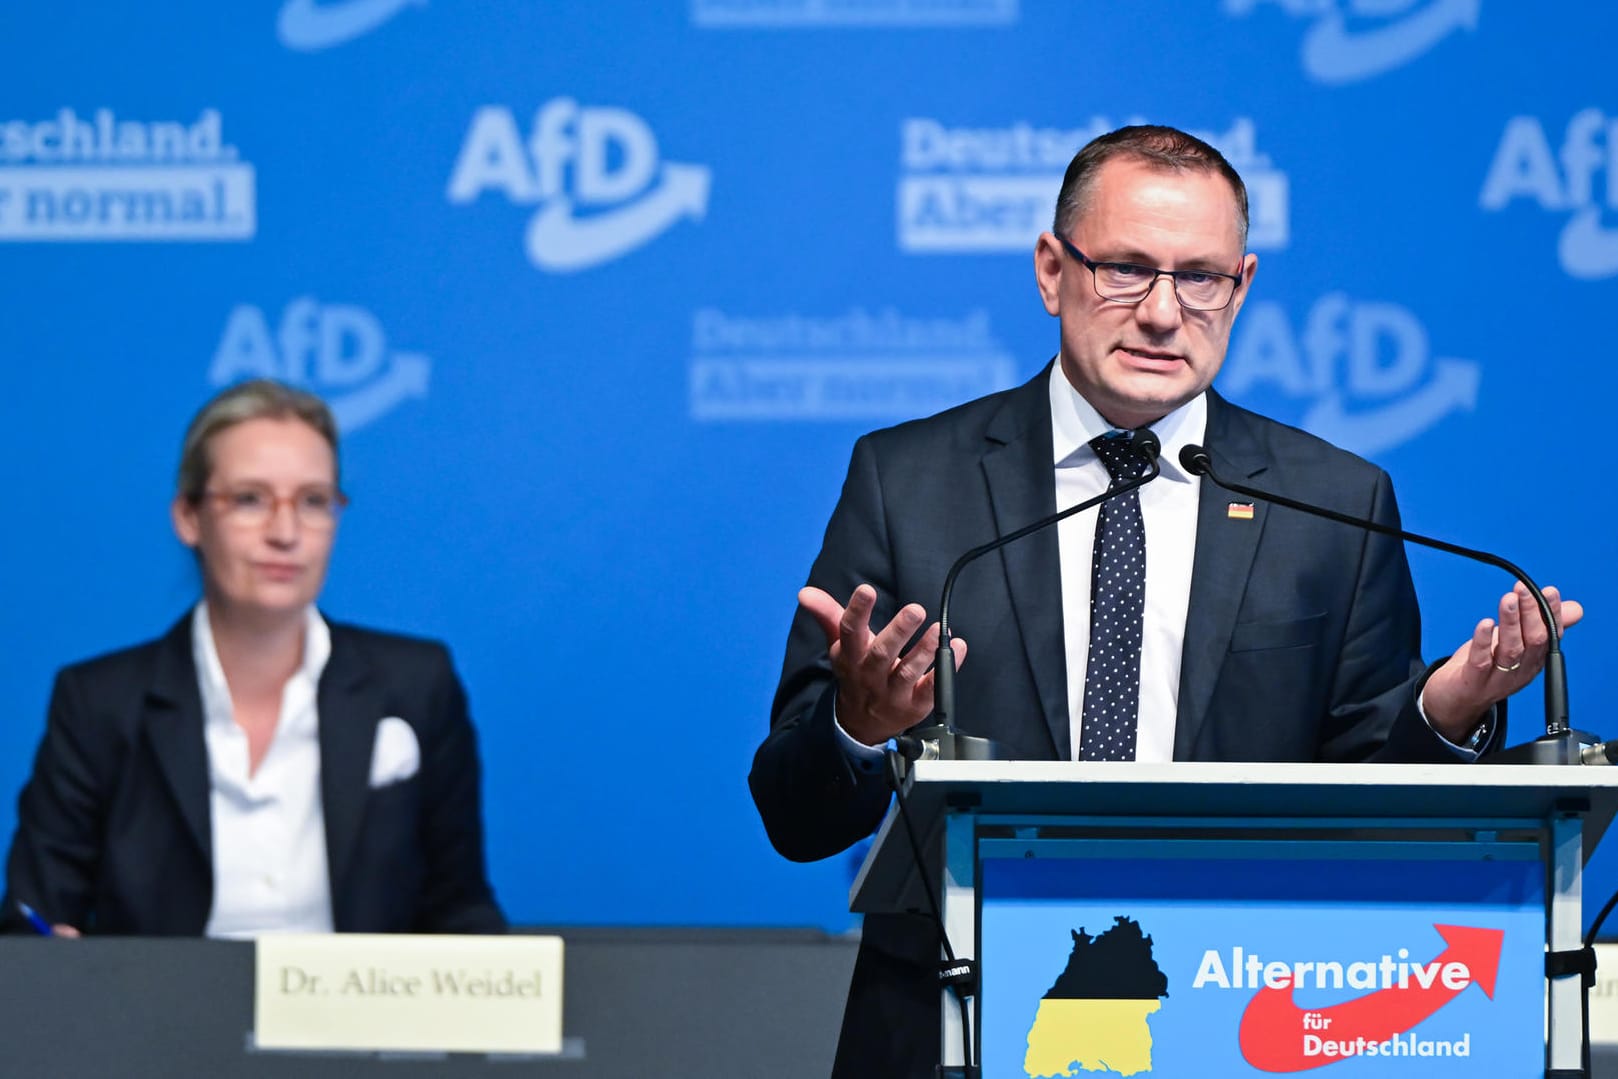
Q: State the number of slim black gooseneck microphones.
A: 2